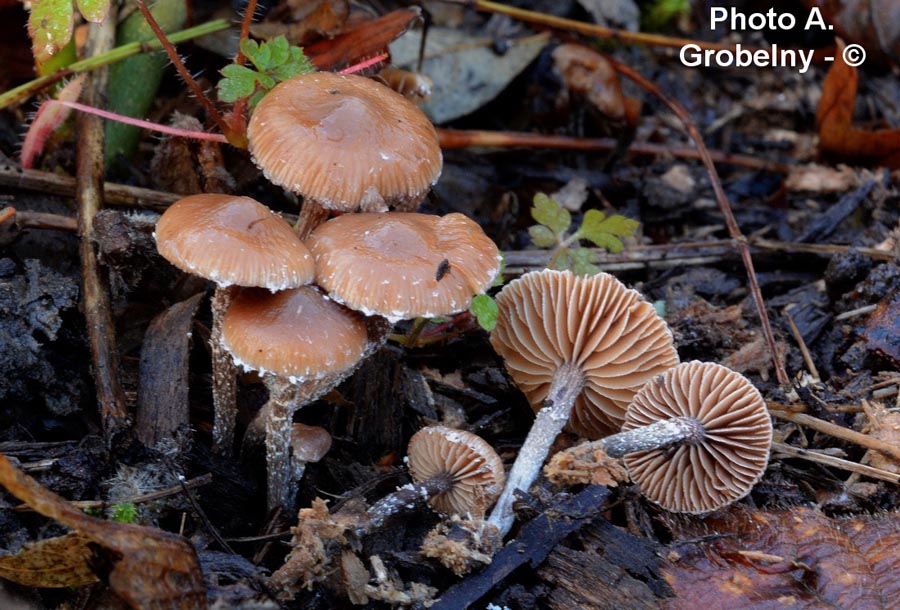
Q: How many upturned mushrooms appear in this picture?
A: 3